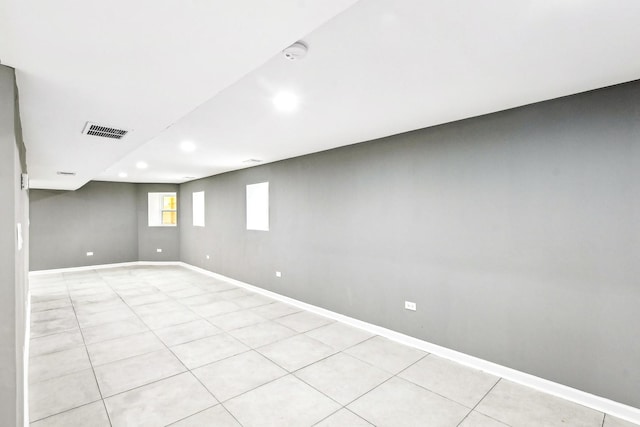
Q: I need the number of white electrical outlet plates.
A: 5